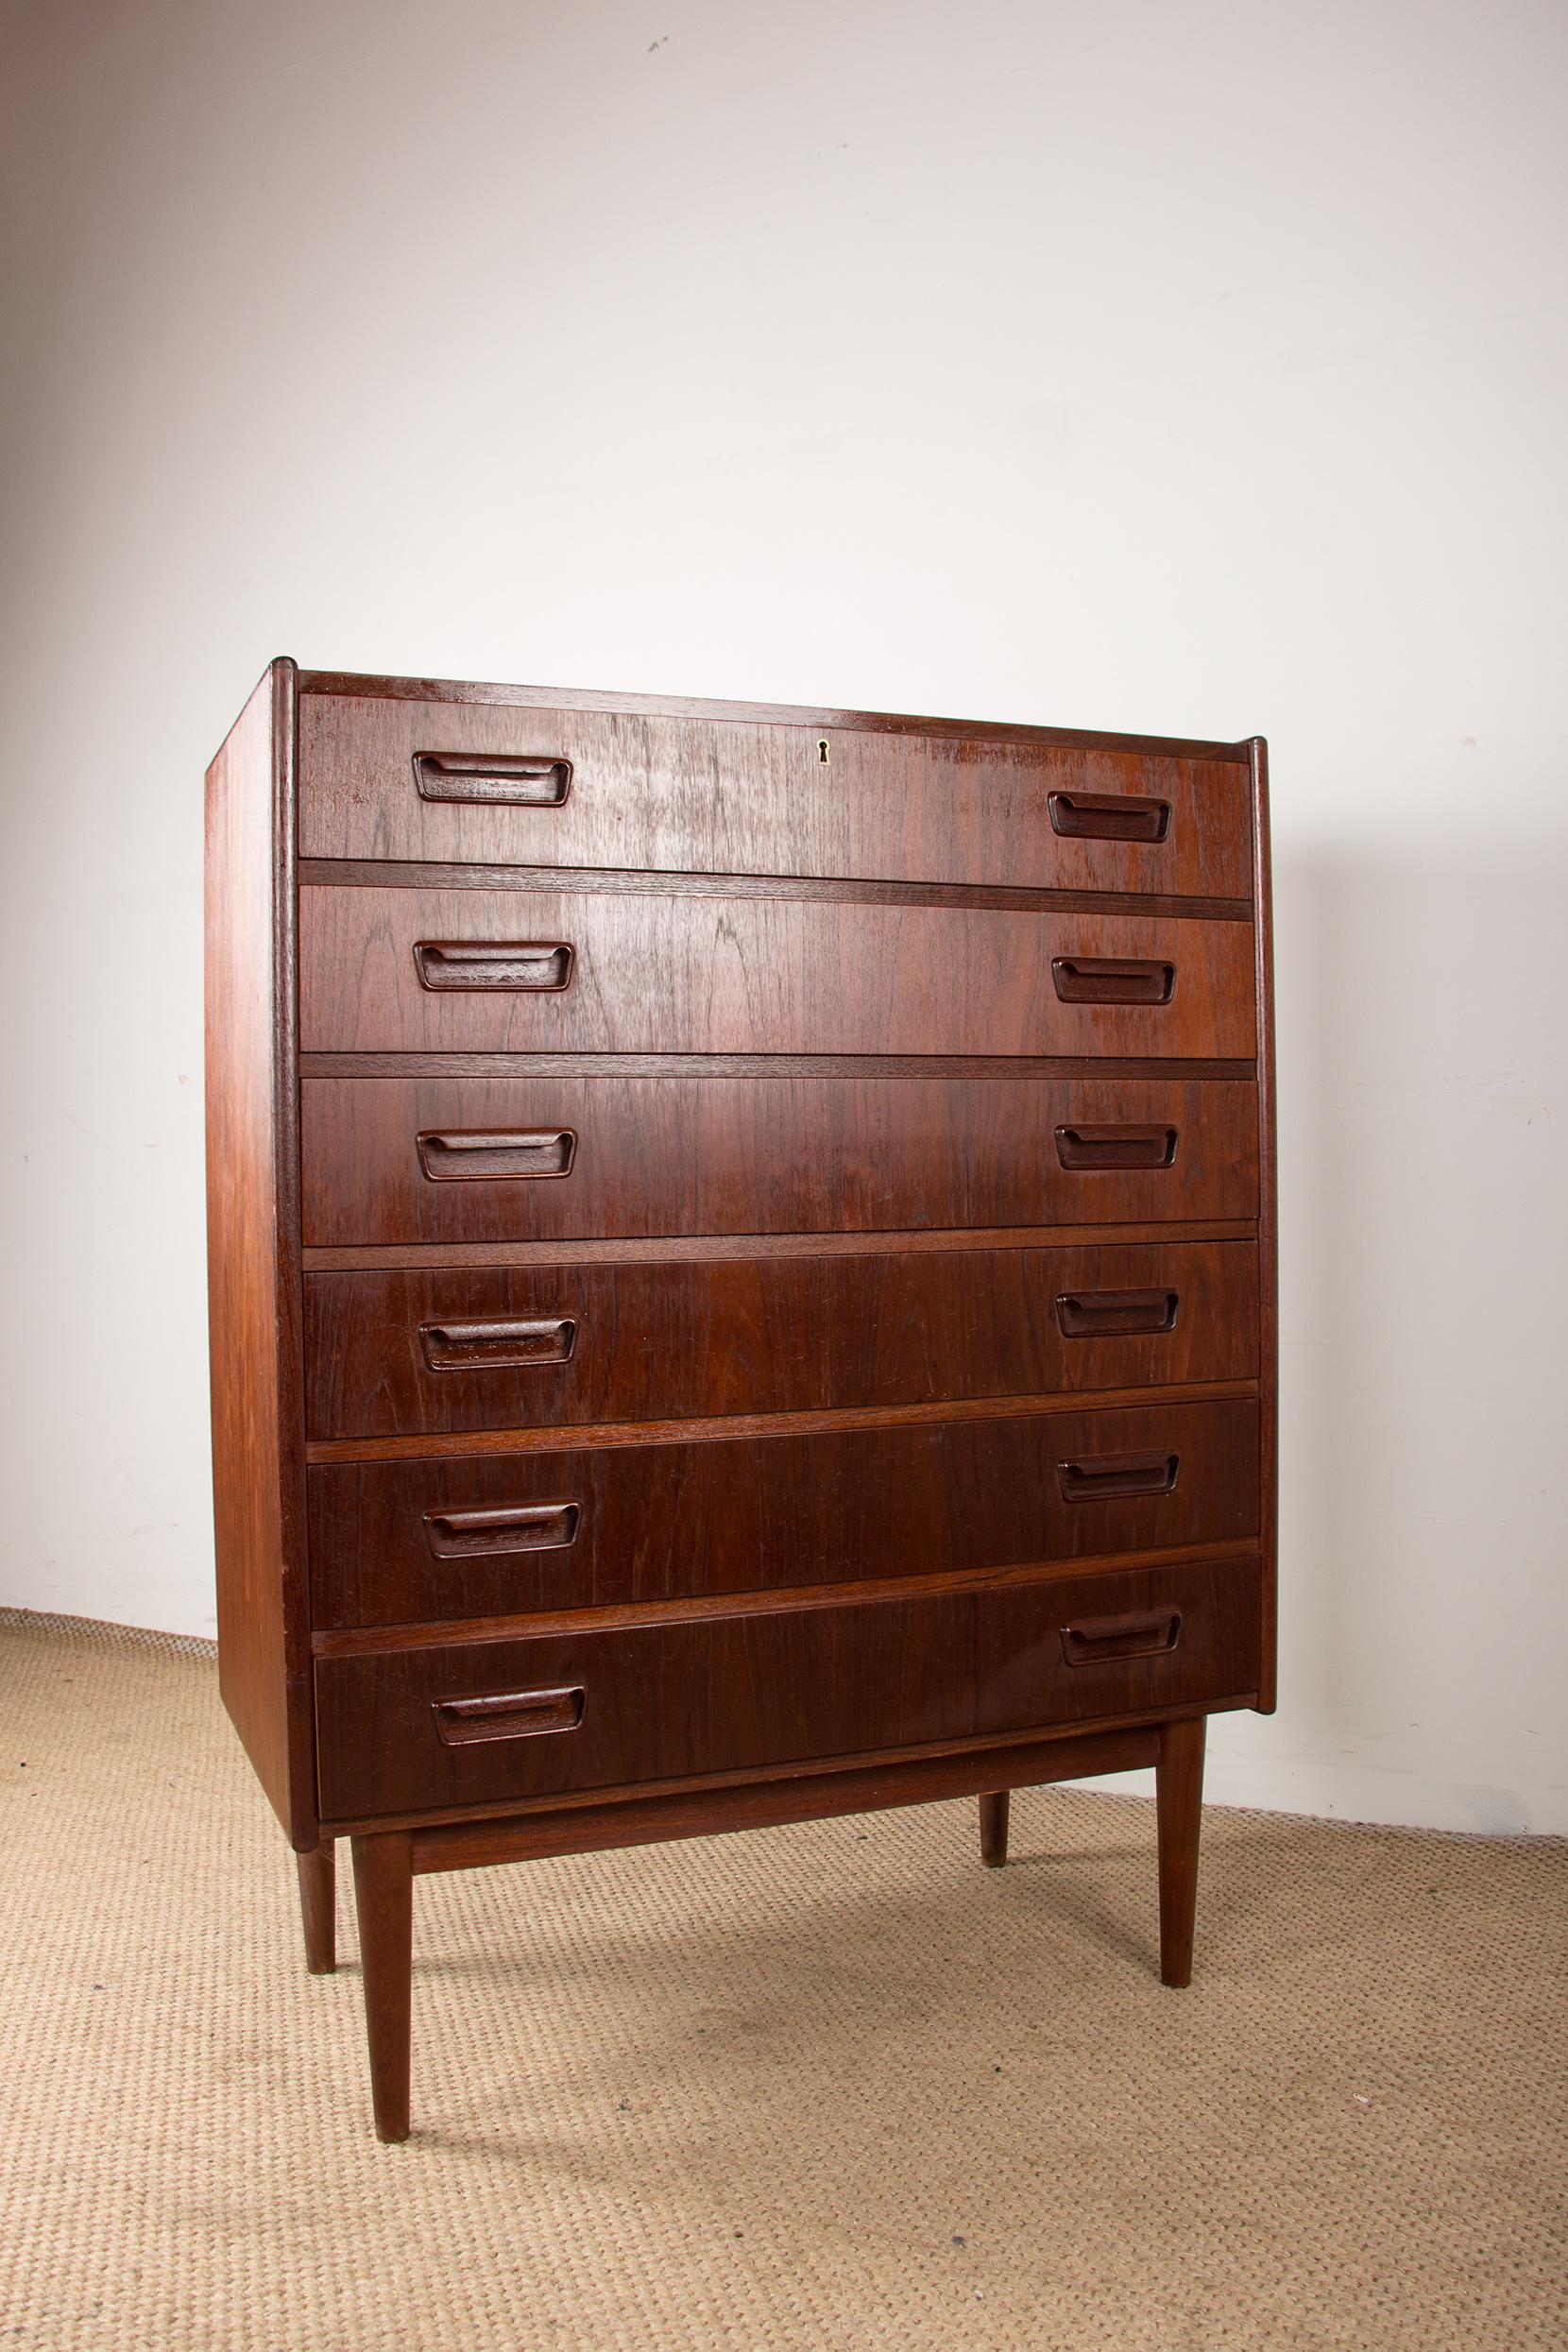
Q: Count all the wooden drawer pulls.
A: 12